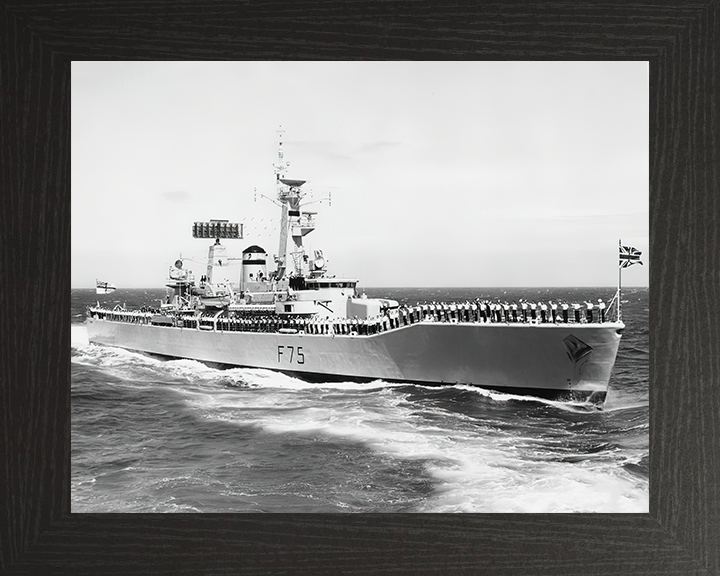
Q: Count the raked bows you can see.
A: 1